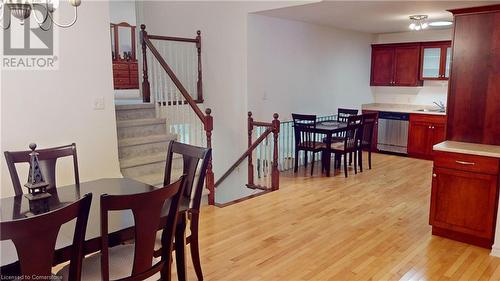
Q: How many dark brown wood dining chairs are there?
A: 8